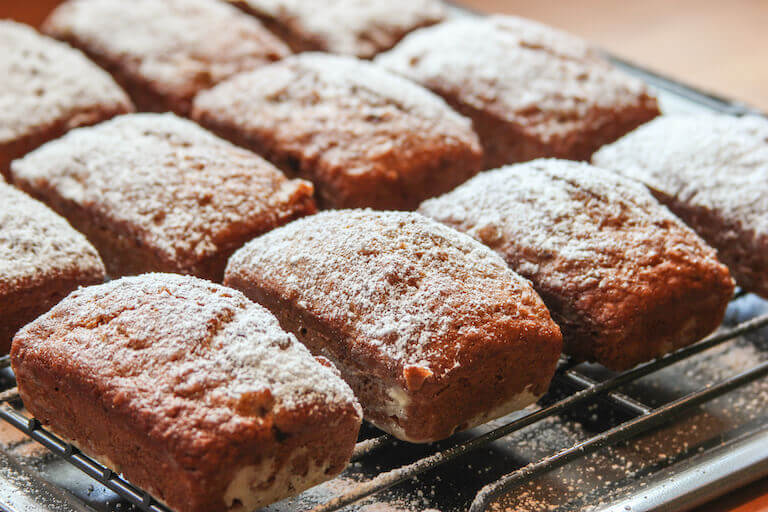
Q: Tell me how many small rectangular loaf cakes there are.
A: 11